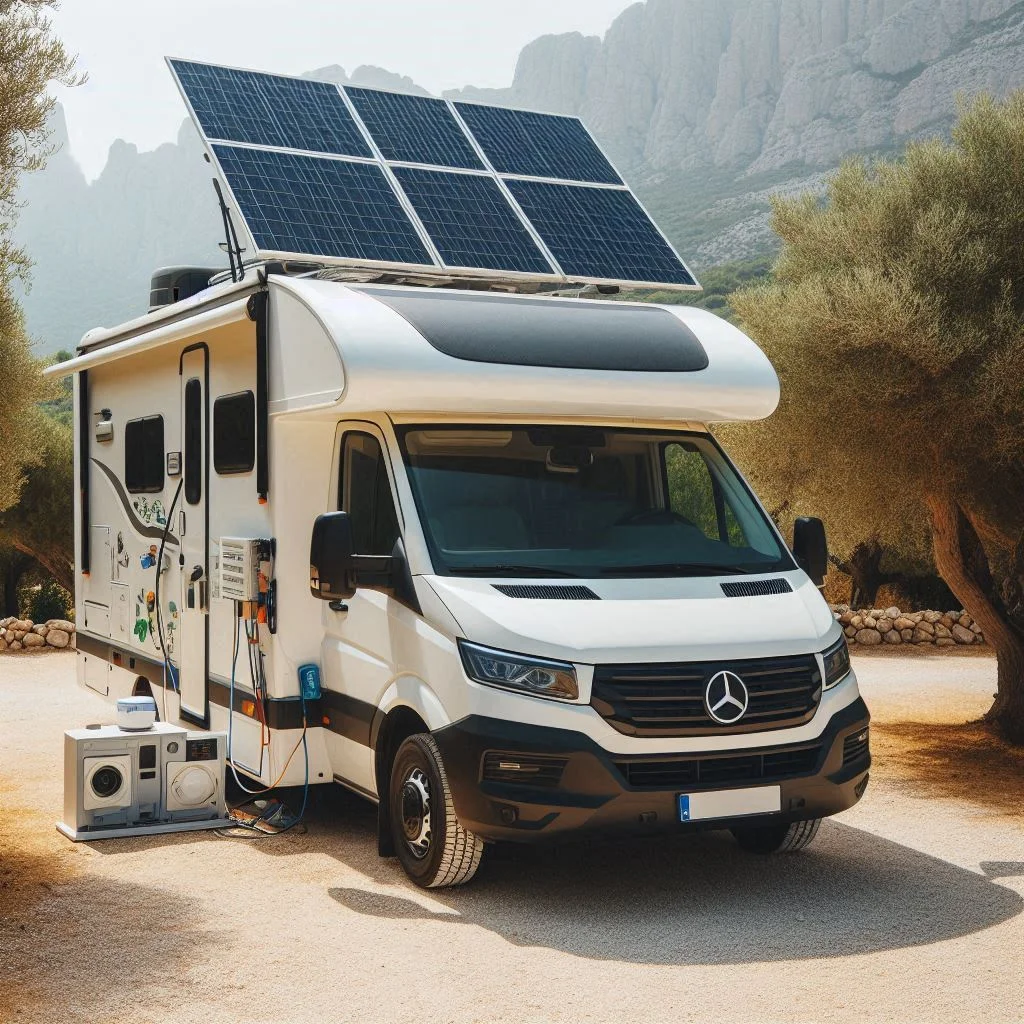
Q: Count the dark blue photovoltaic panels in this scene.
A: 6